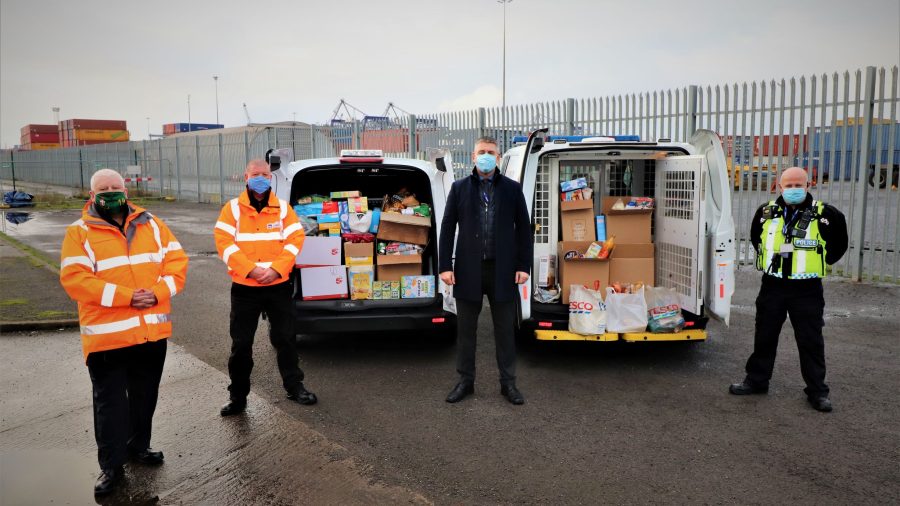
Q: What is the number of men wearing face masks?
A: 4